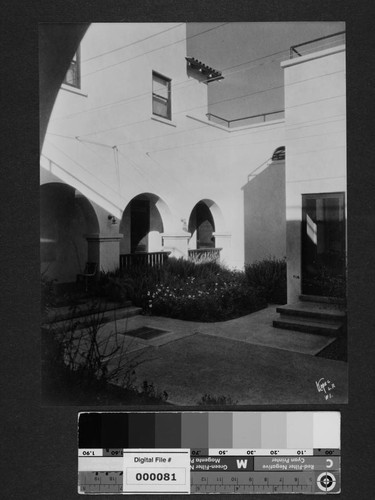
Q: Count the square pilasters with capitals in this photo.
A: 3